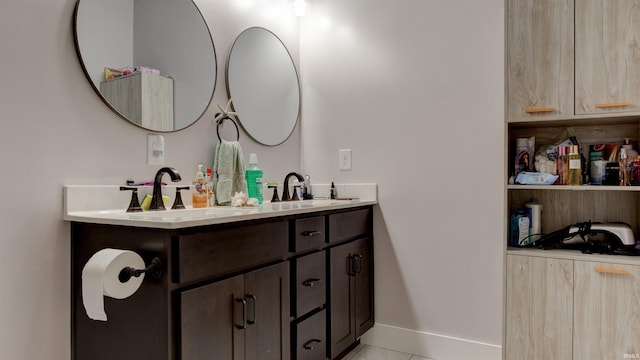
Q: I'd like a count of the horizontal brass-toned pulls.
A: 3